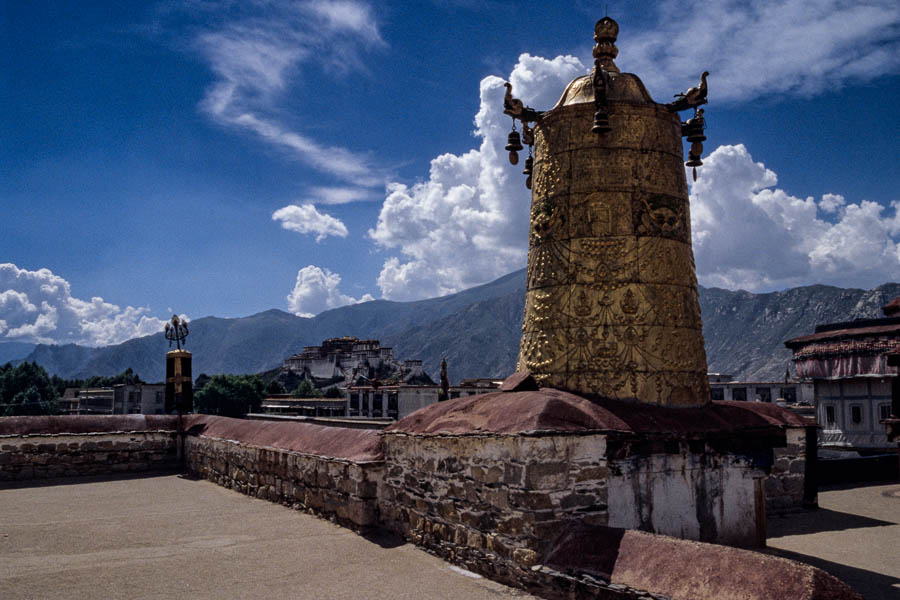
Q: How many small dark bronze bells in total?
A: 5